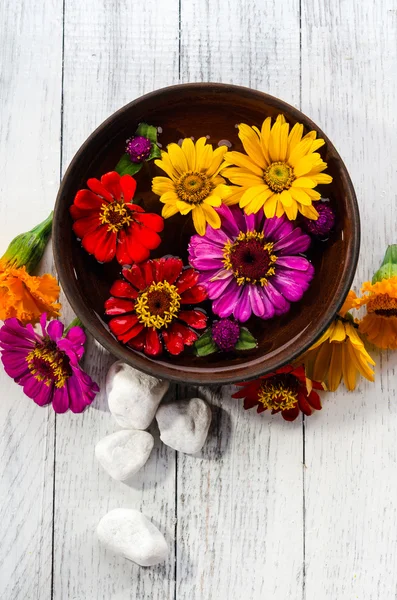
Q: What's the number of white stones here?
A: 4